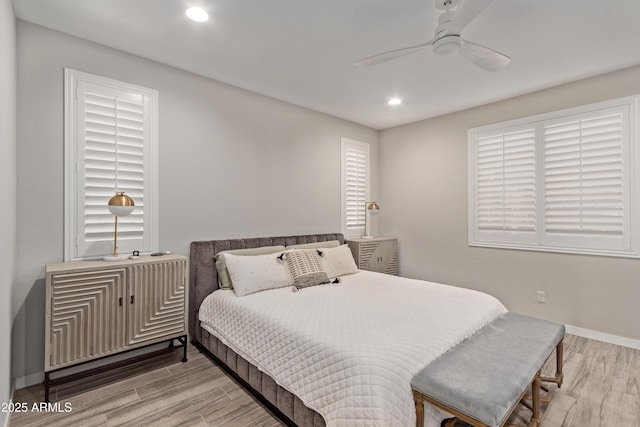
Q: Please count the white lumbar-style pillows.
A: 2